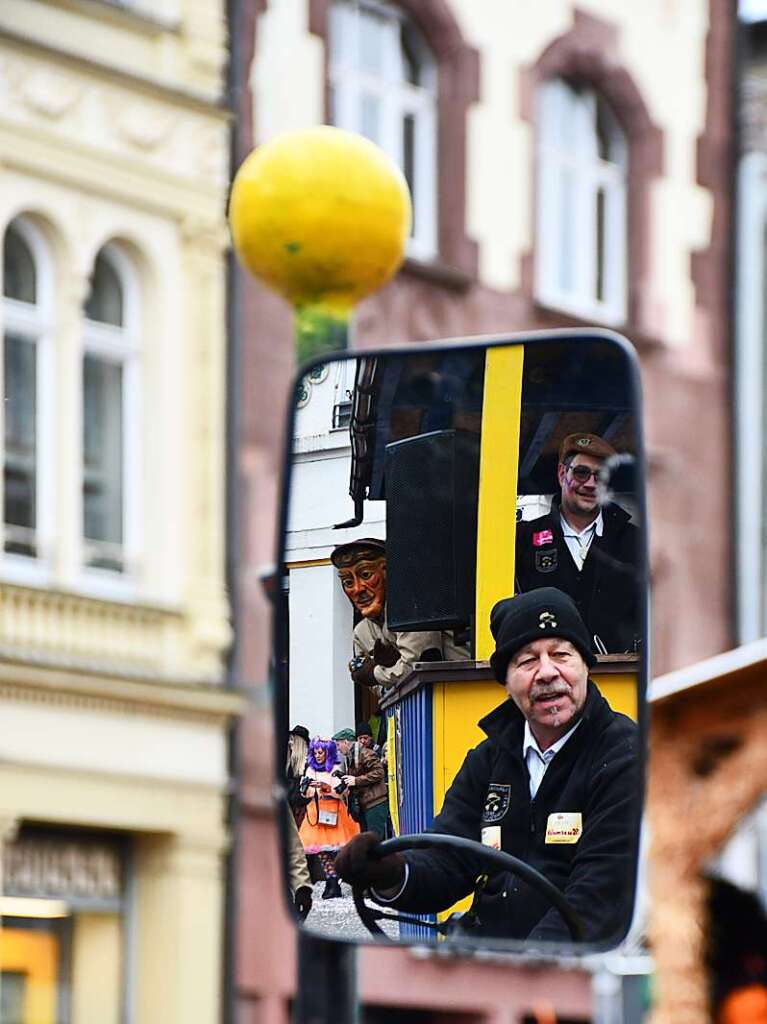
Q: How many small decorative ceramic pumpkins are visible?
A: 0